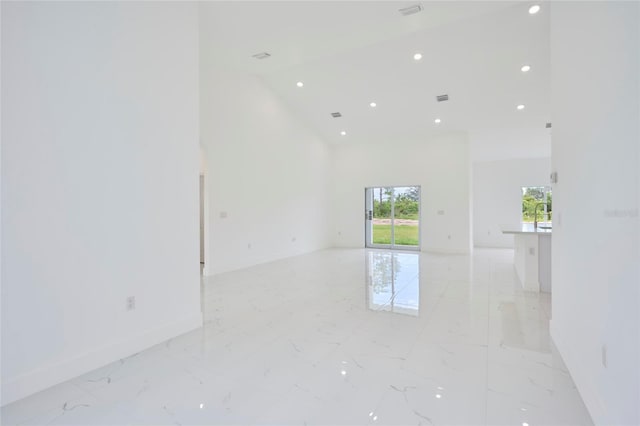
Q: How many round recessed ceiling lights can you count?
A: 8